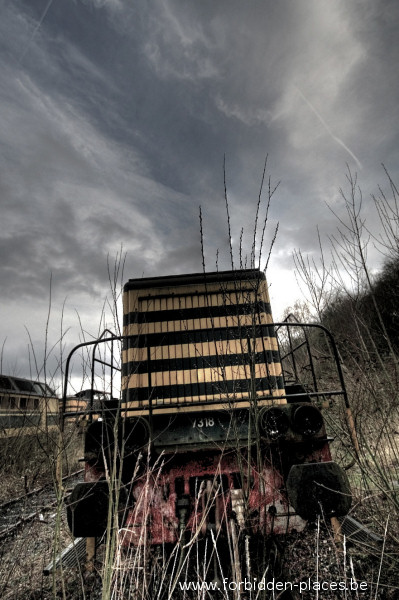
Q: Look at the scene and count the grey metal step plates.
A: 2